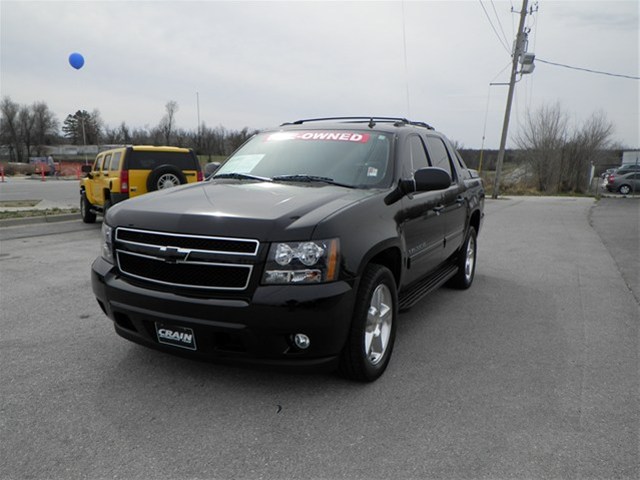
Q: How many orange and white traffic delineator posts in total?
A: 3